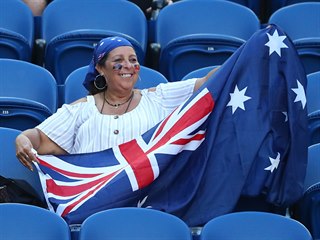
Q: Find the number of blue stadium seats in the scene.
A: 13